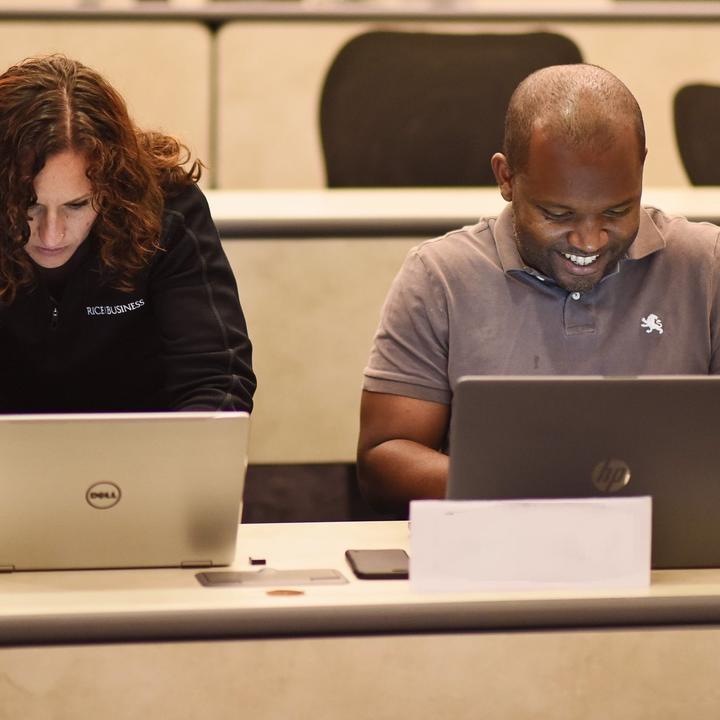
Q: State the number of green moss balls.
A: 0